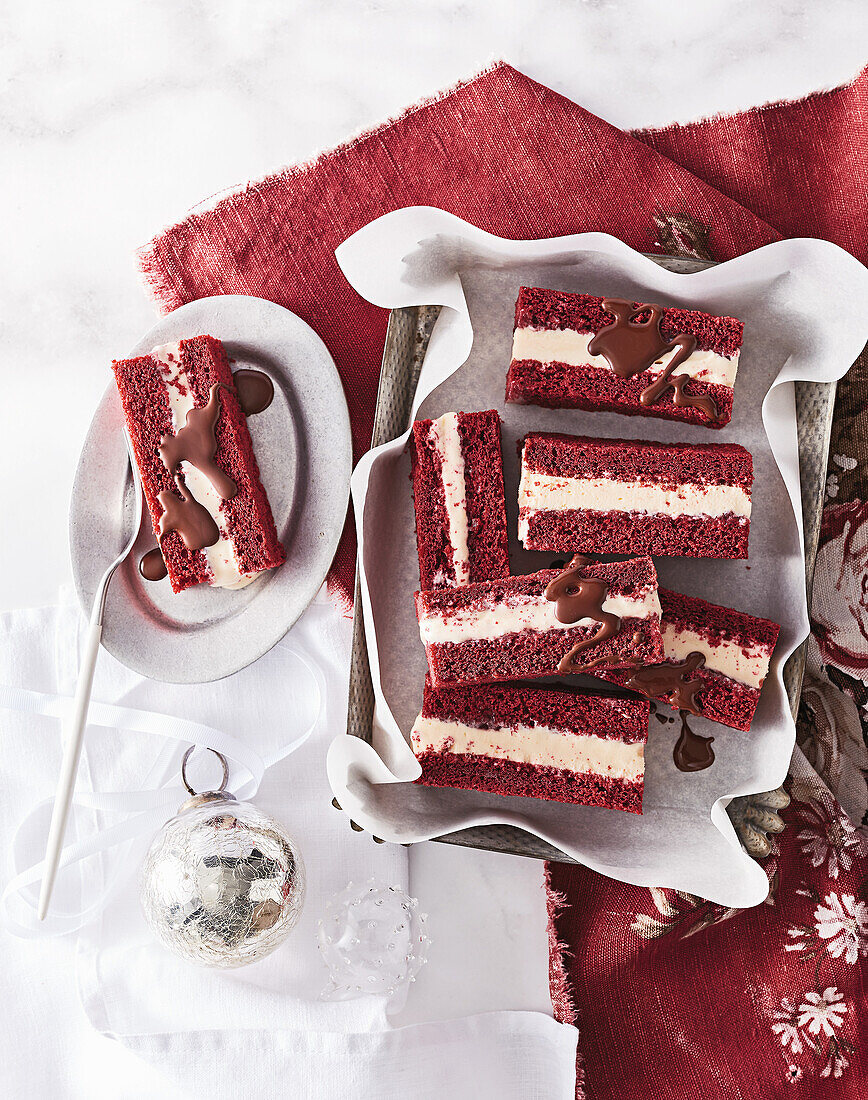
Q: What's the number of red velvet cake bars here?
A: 7